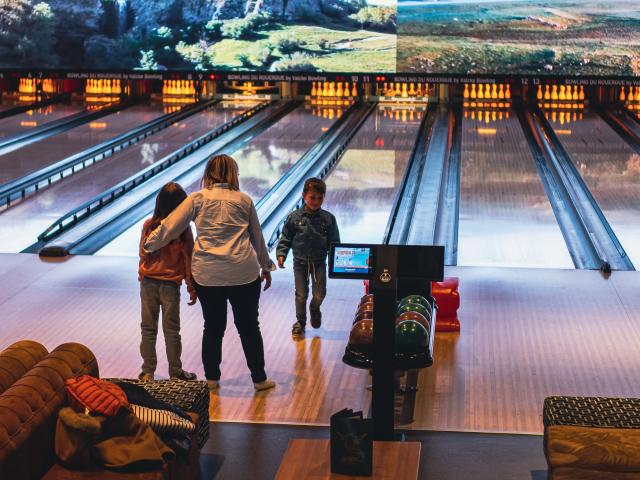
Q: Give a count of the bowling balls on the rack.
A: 8